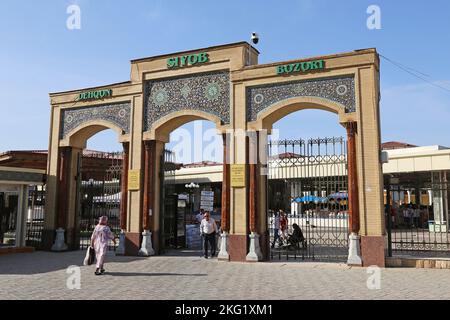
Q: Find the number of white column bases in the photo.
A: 6